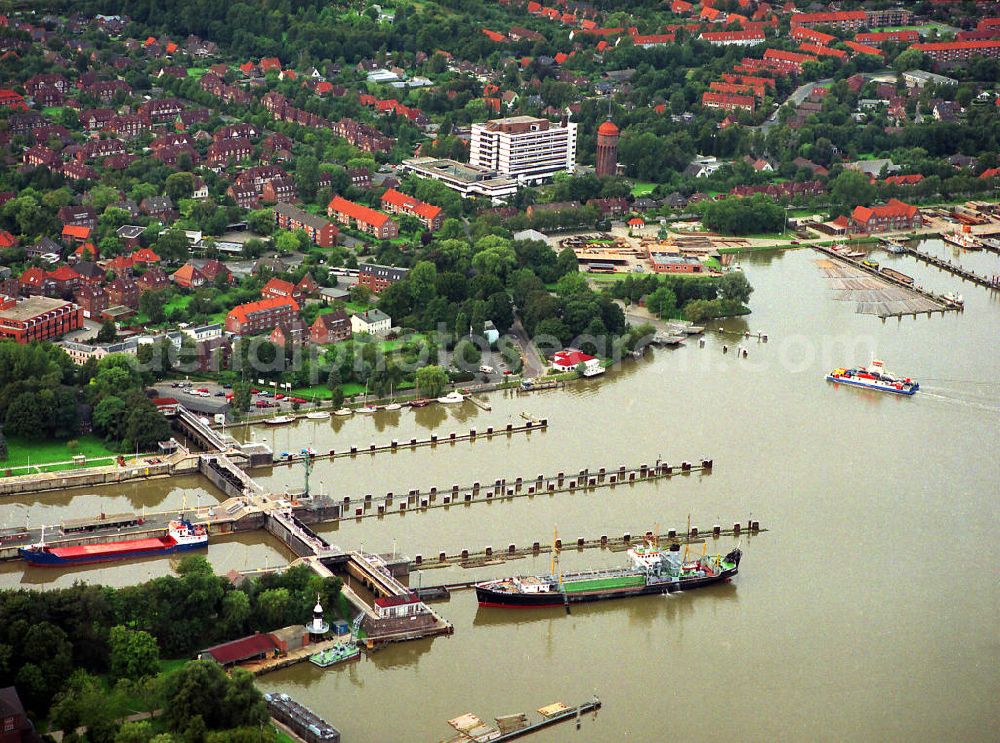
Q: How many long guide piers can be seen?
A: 3